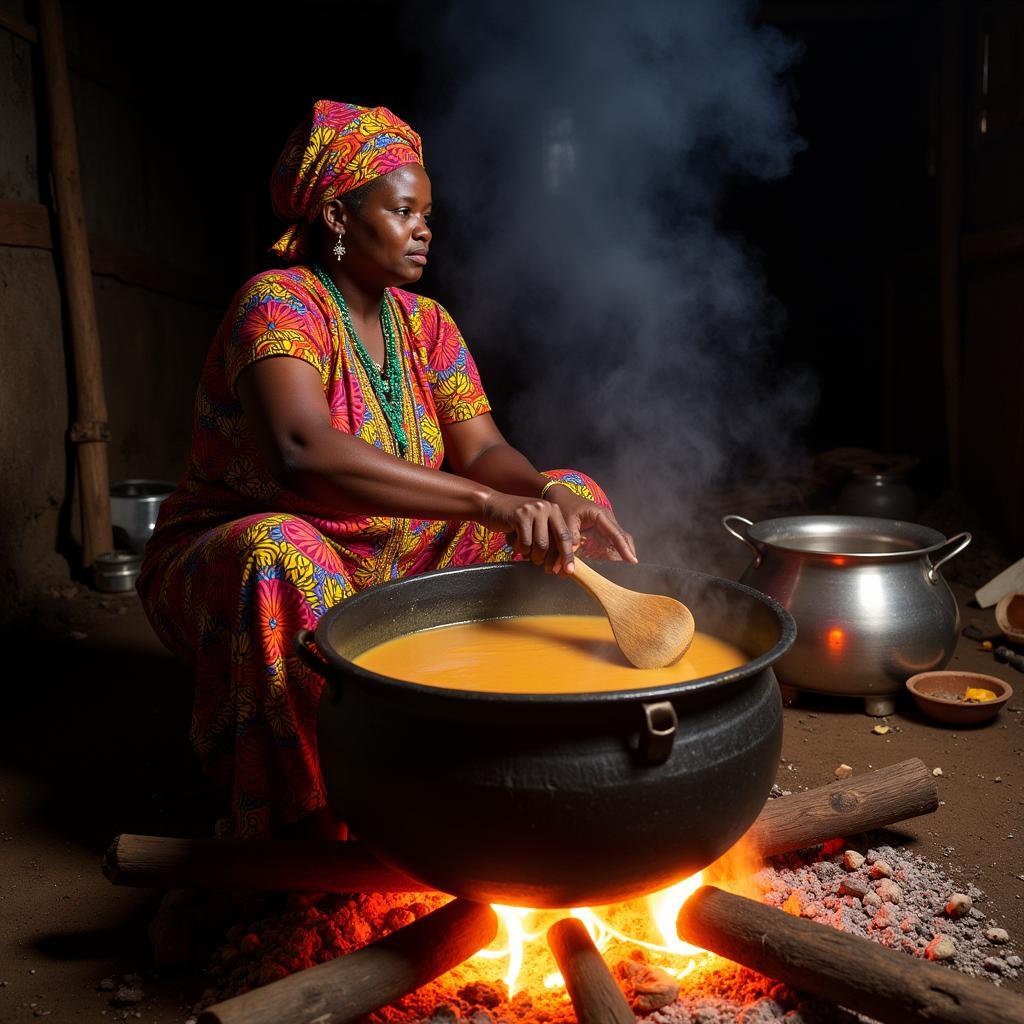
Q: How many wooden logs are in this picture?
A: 5